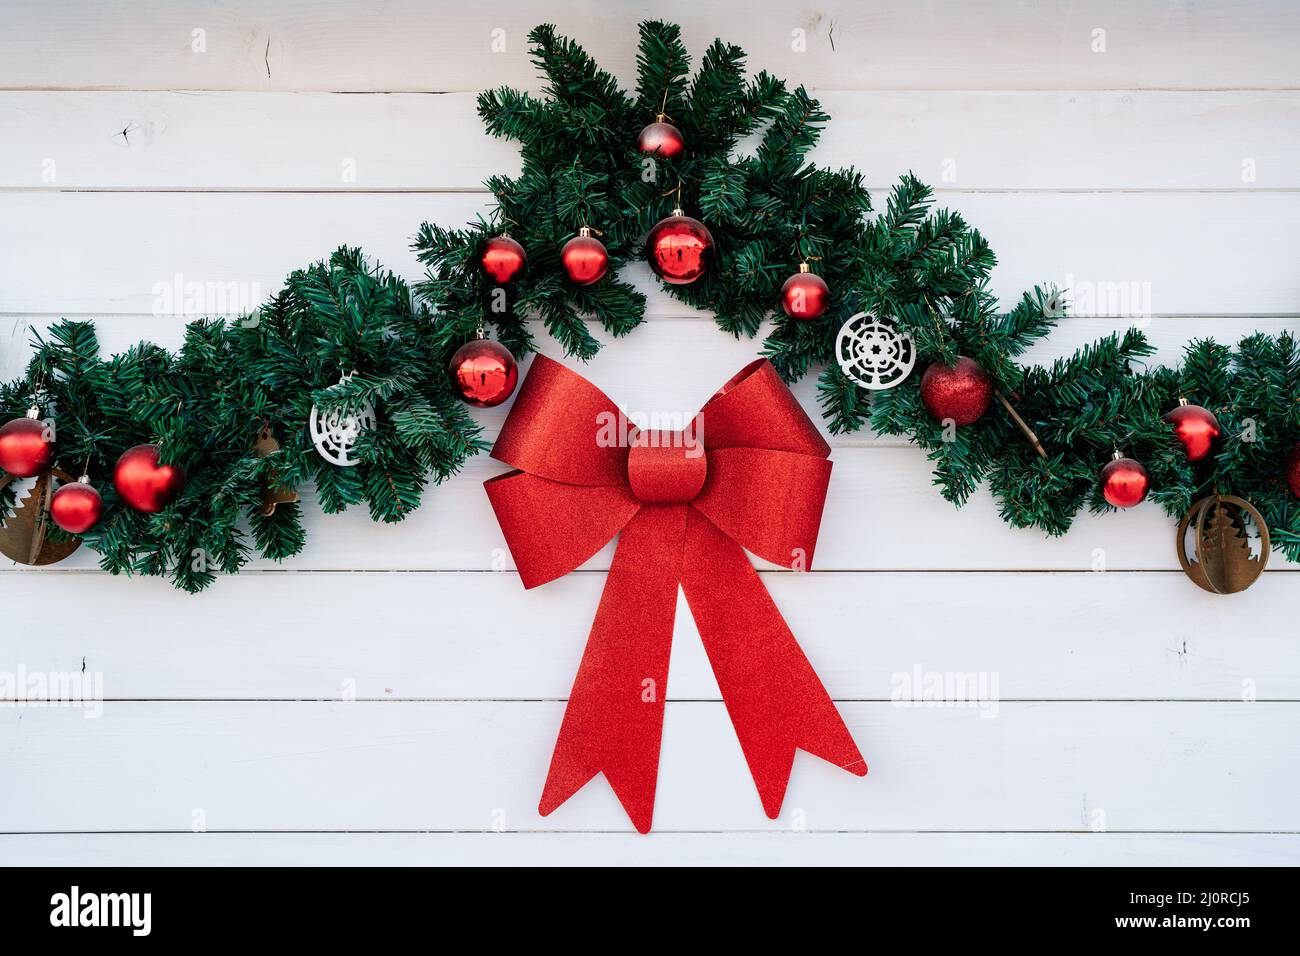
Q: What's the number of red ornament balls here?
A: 13